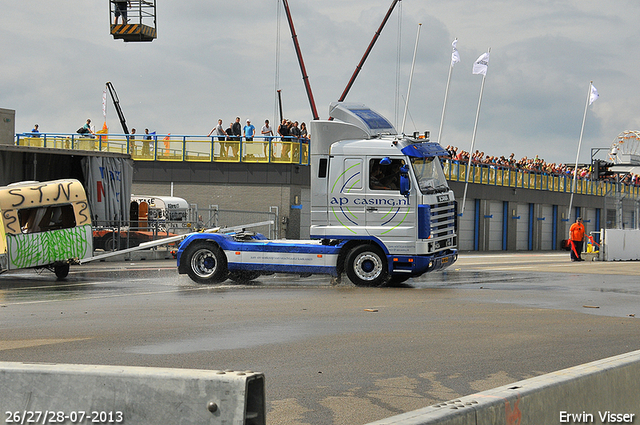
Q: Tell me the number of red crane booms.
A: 2